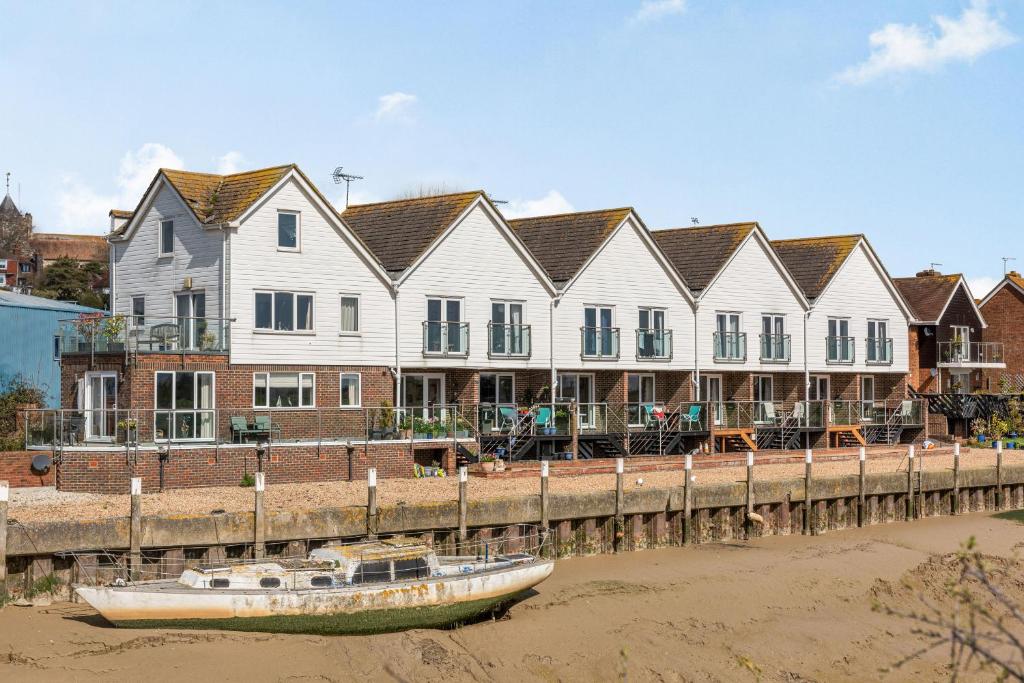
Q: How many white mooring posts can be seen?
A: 14